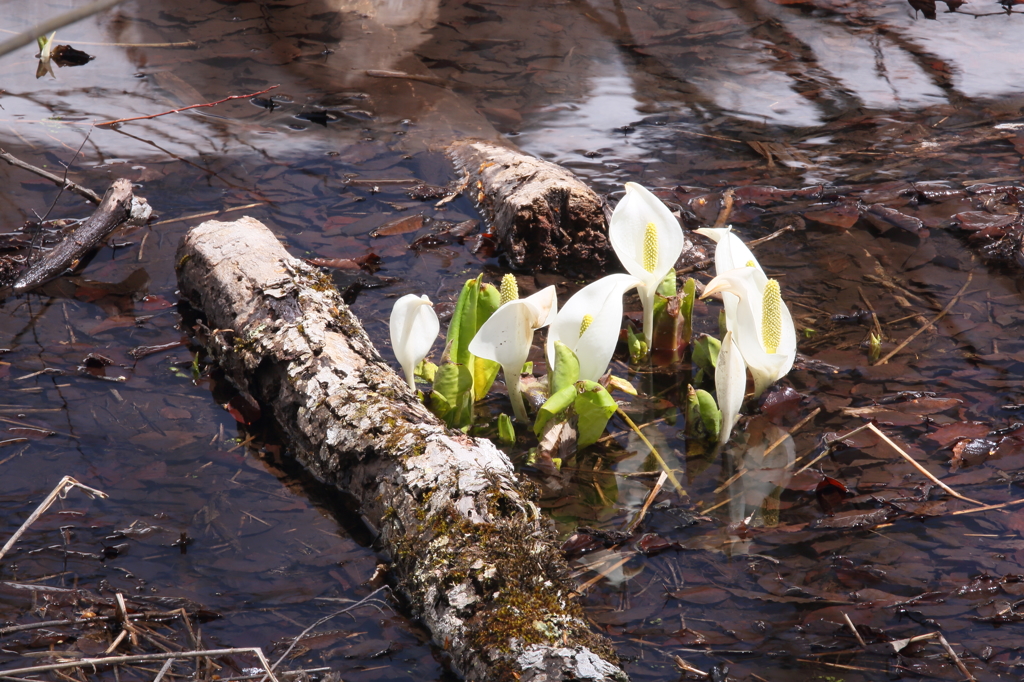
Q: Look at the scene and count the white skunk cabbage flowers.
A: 7